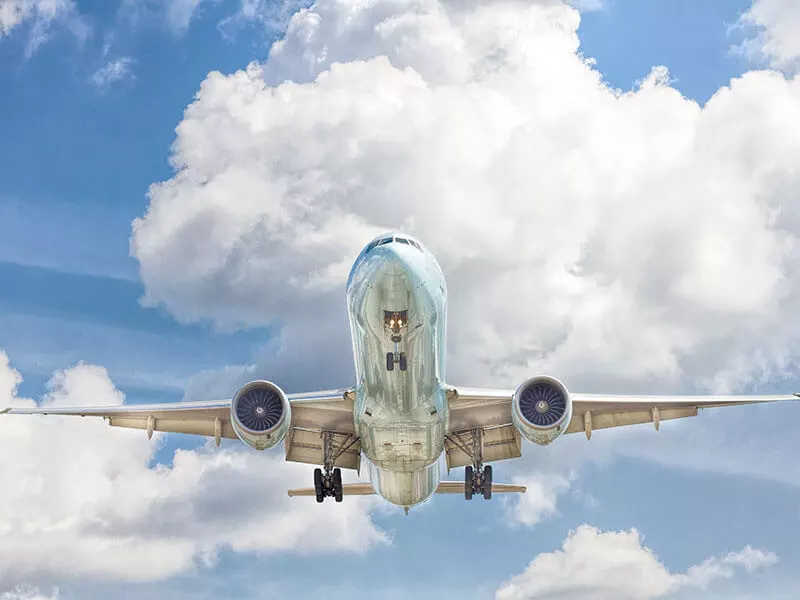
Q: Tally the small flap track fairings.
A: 4